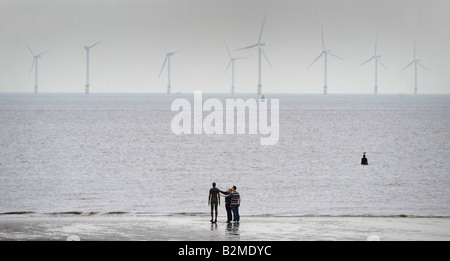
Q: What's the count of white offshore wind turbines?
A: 8